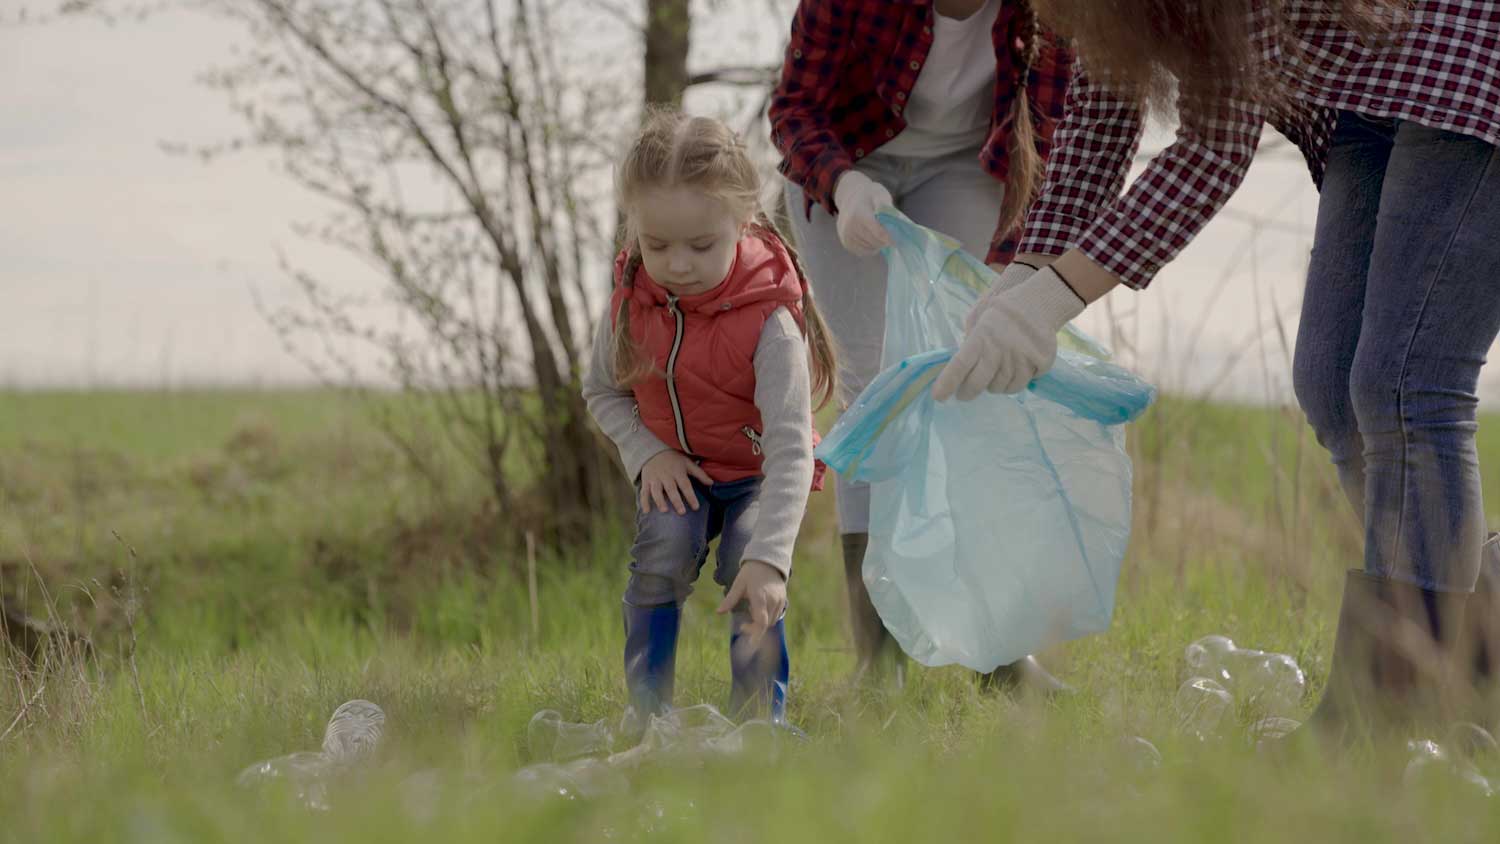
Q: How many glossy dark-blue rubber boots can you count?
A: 2